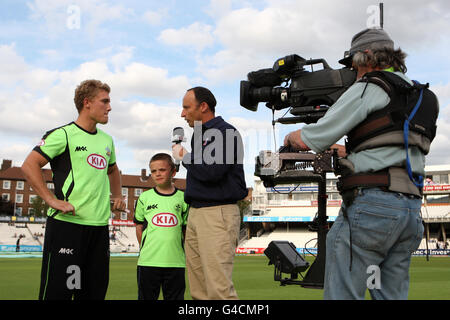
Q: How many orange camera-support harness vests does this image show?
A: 0